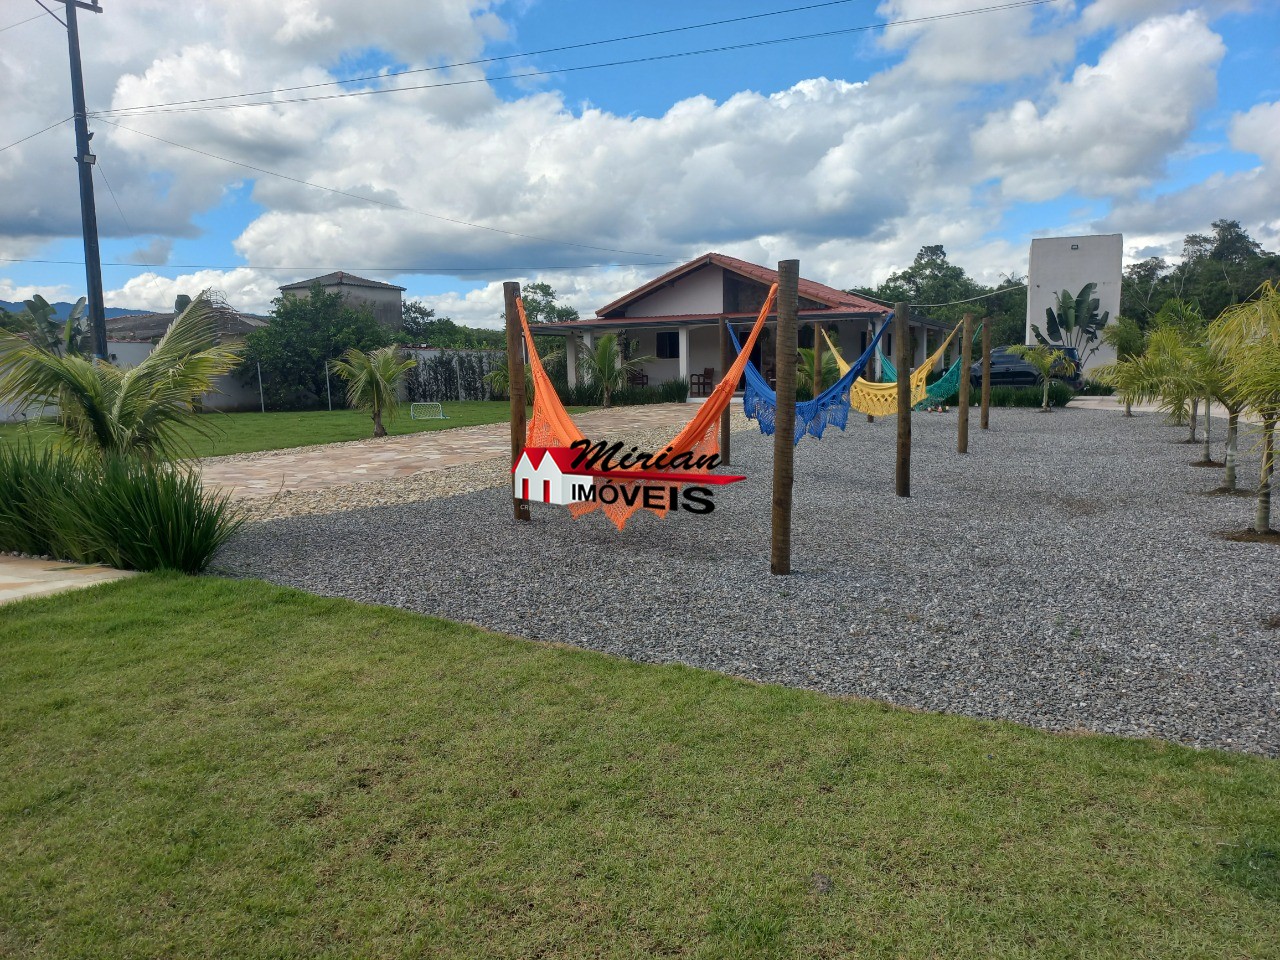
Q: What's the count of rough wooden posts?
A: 8